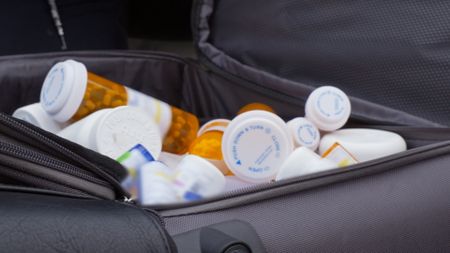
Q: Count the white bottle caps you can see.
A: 5